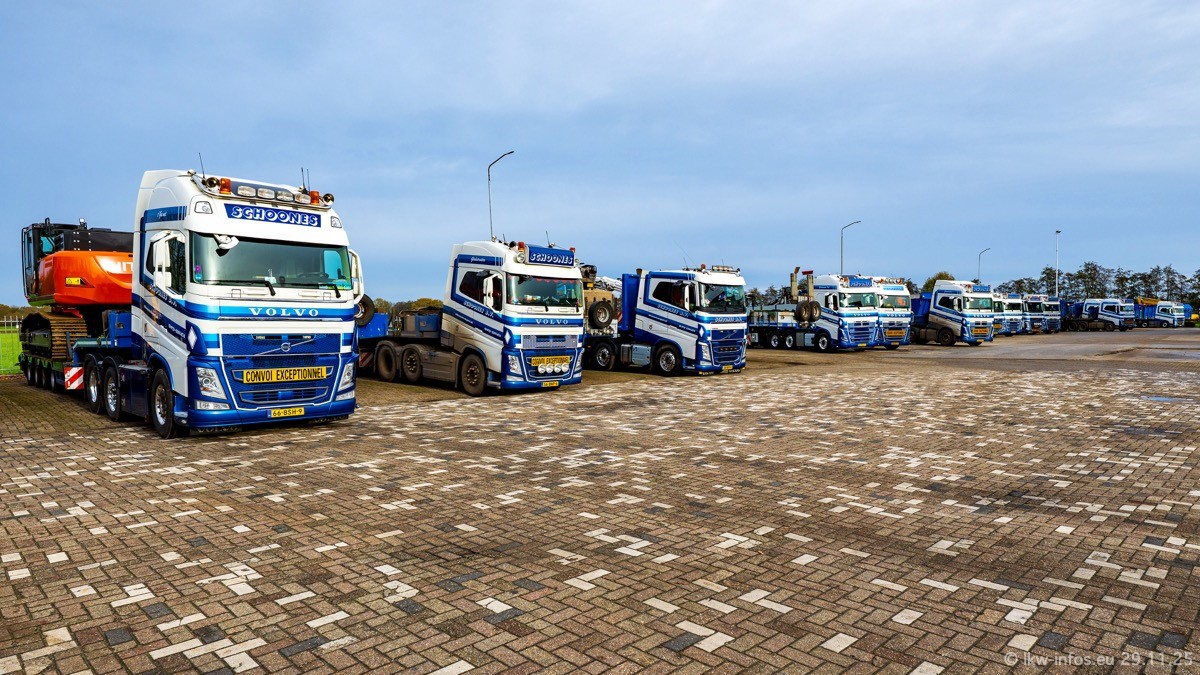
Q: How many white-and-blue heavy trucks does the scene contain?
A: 13